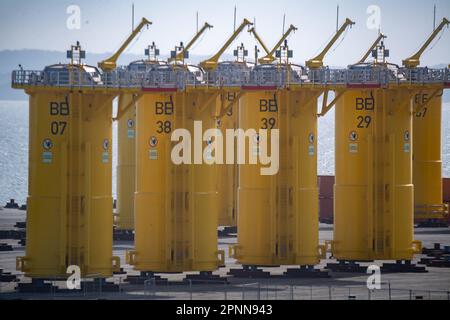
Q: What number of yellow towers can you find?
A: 7